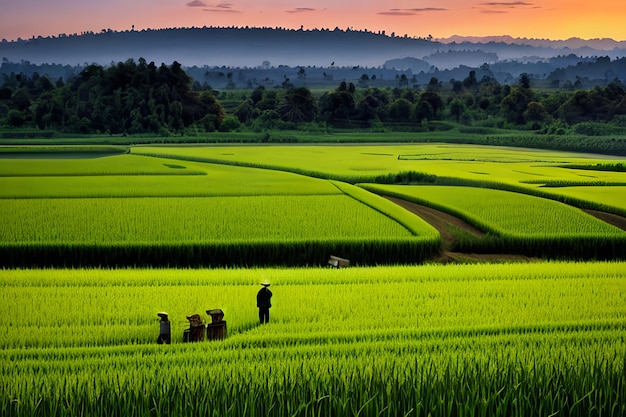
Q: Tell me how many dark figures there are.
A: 4